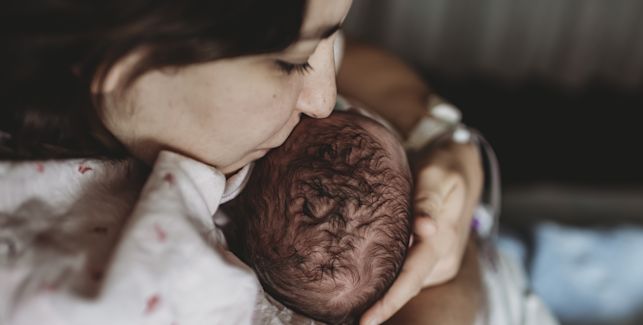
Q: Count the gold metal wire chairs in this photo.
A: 0